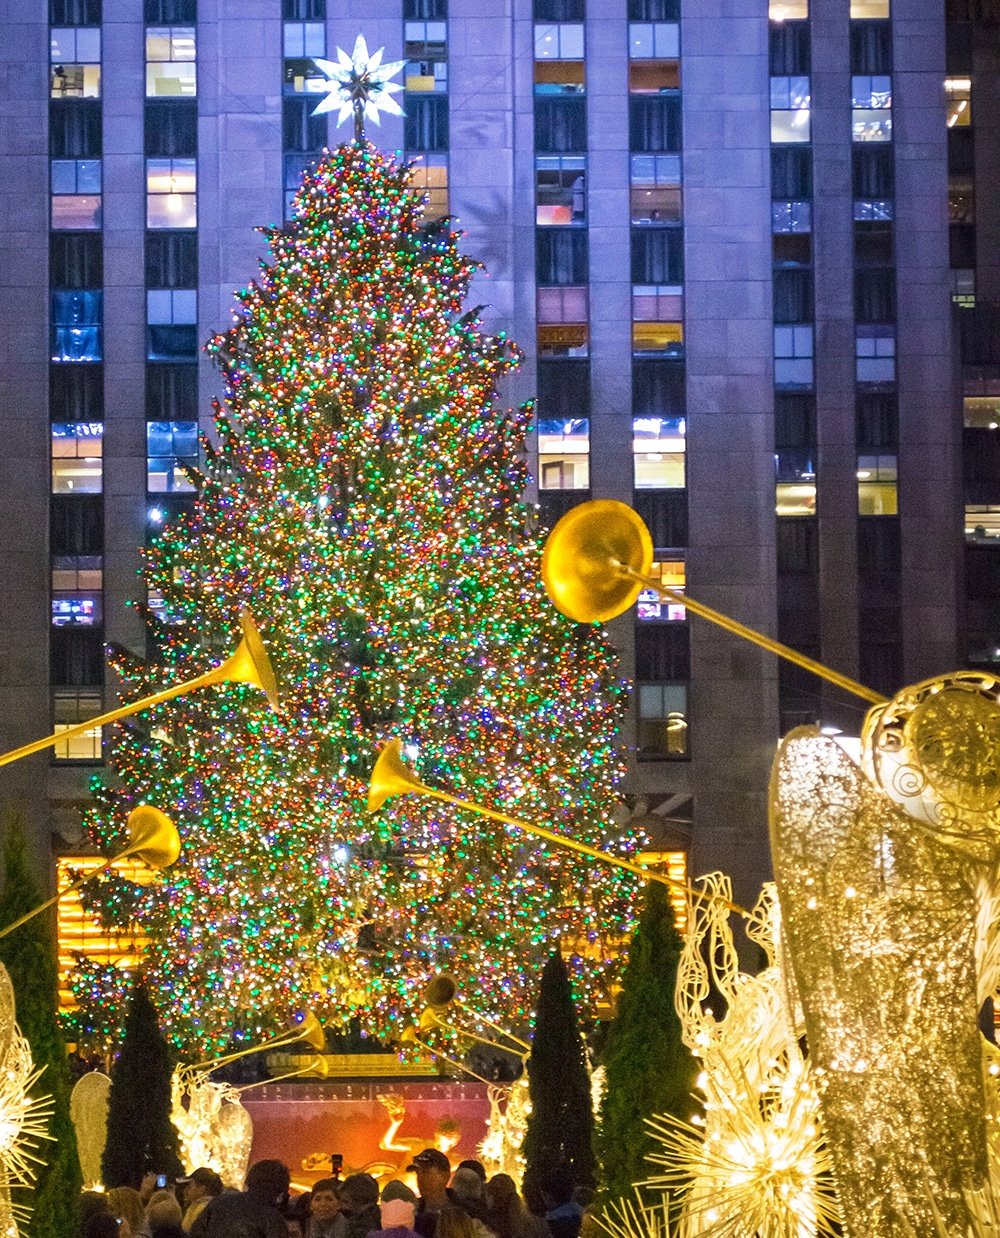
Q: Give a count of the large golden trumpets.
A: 4